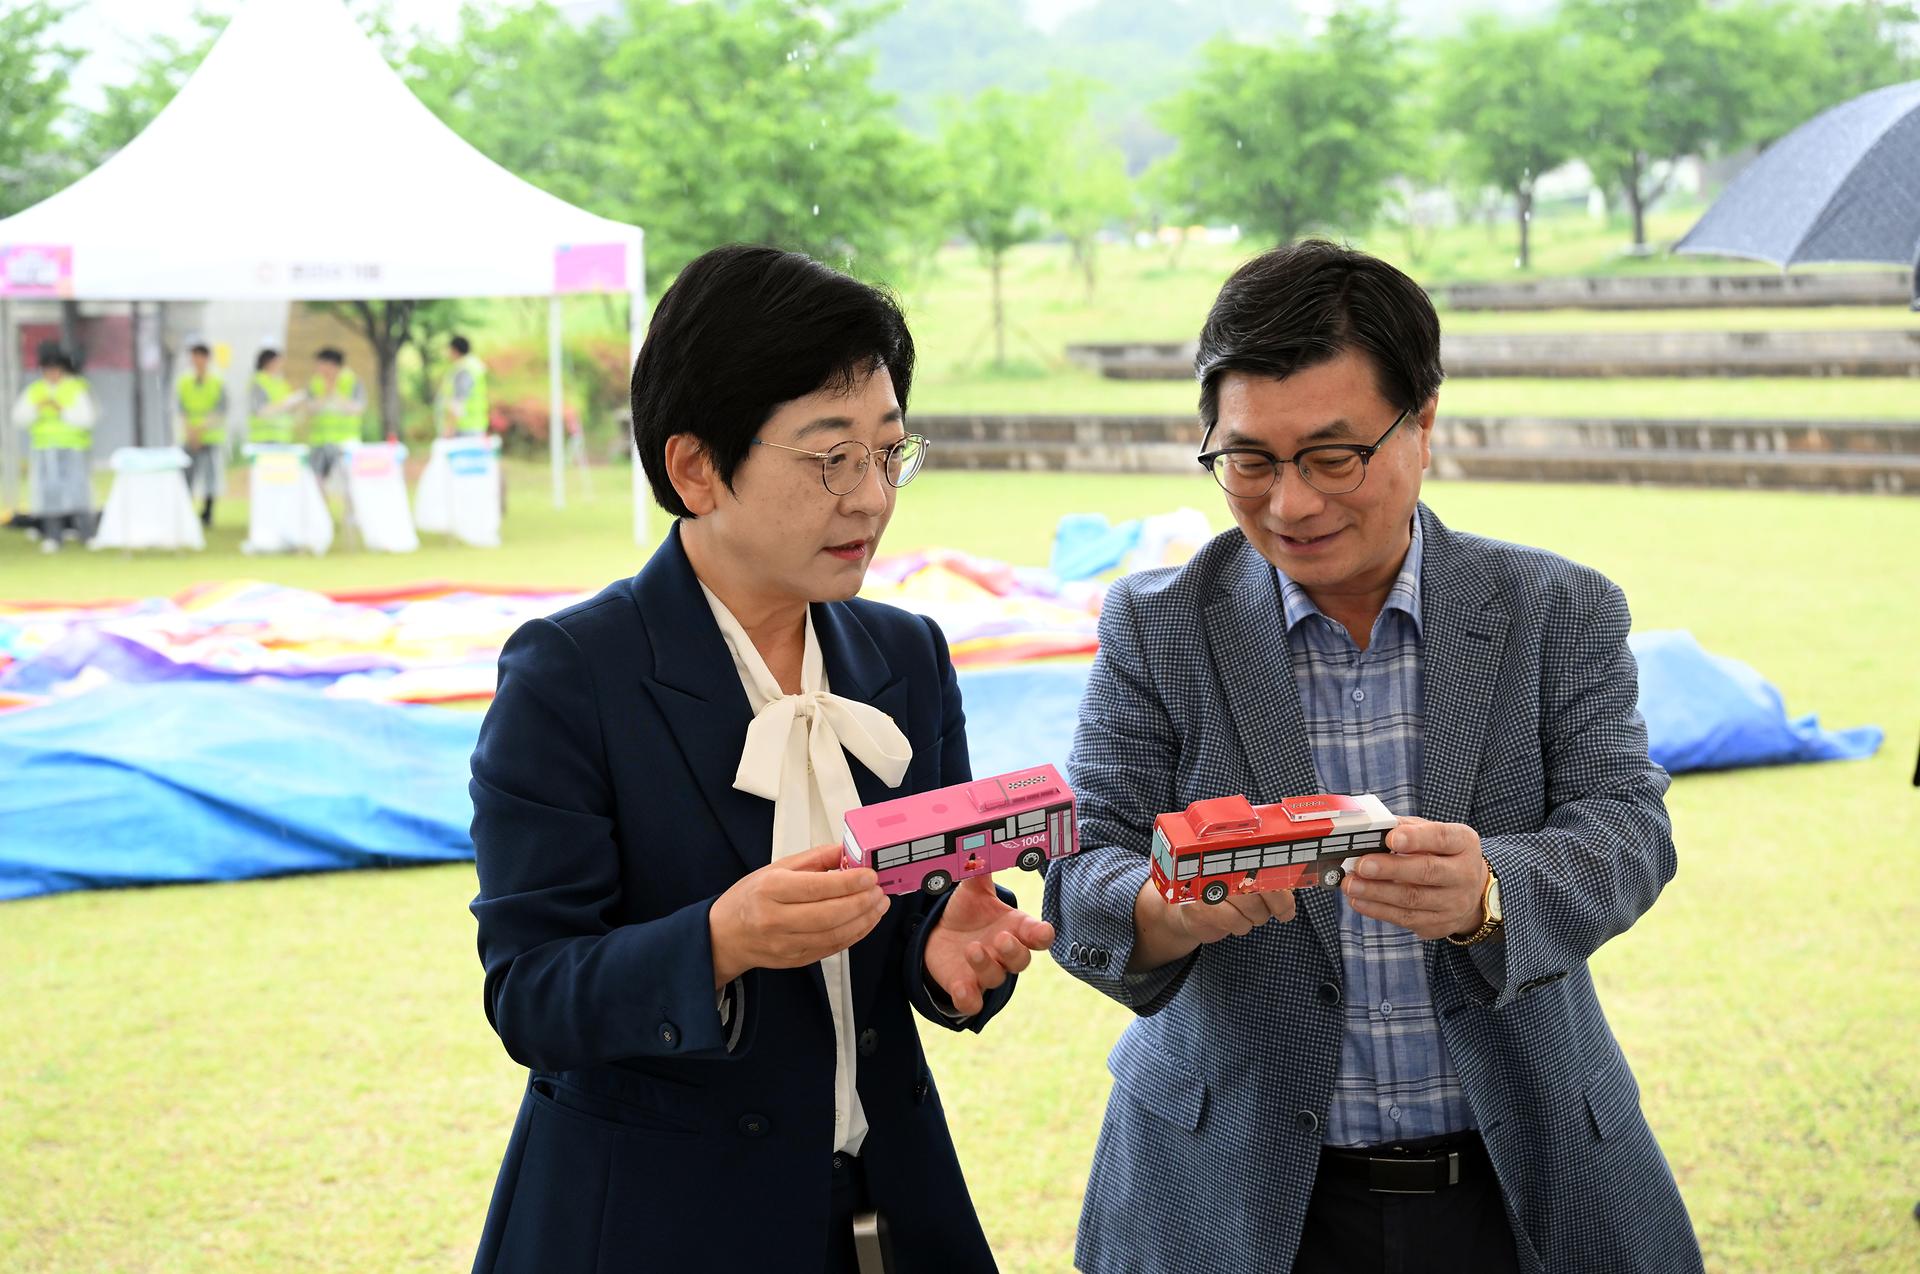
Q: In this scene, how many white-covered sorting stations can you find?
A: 4